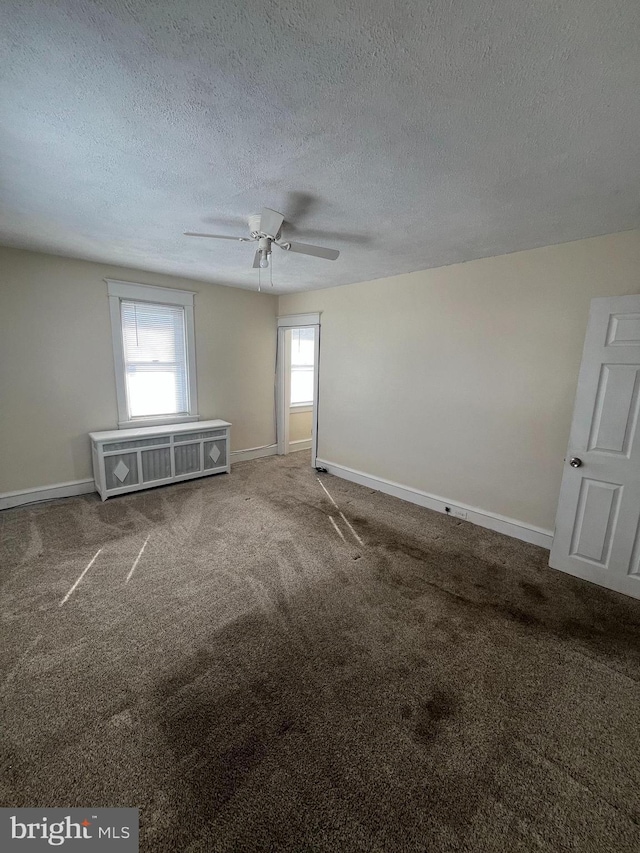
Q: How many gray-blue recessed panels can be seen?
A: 6